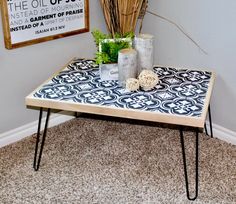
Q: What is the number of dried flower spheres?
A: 2